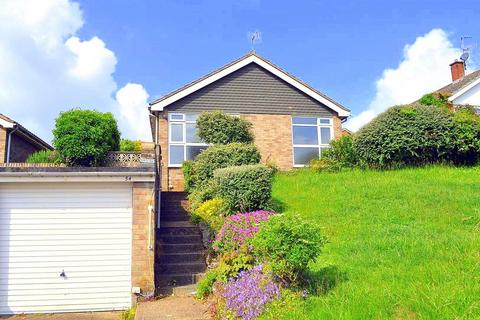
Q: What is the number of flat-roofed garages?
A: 1